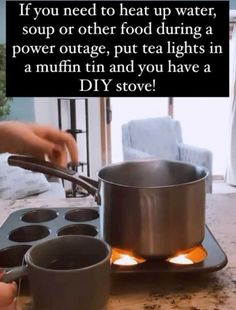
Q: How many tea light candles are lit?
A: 2